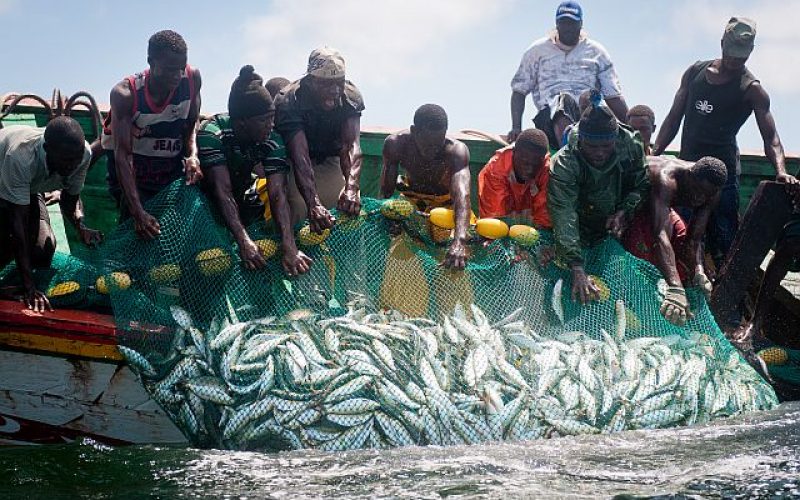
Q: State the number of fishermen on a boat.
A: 12